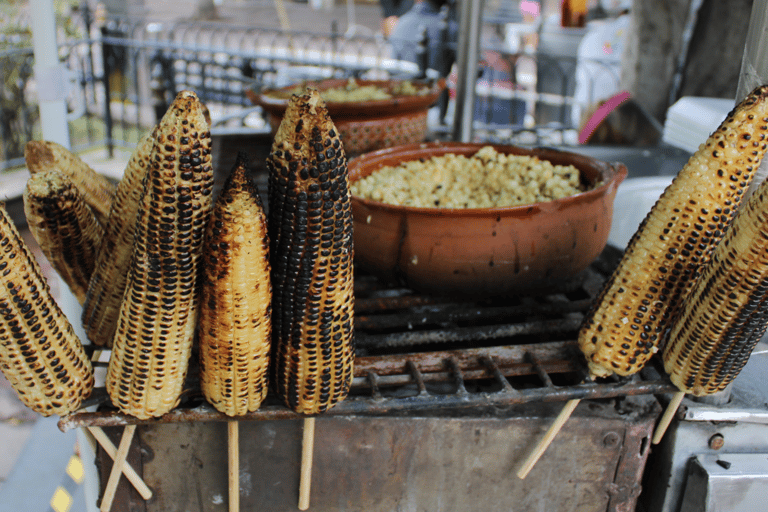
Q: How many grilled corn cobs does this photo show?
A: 9